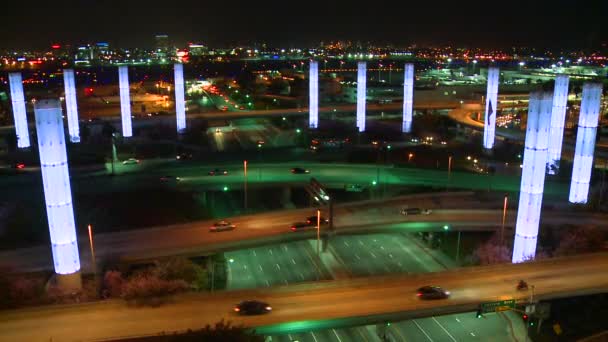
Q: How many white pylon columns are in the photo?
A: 12